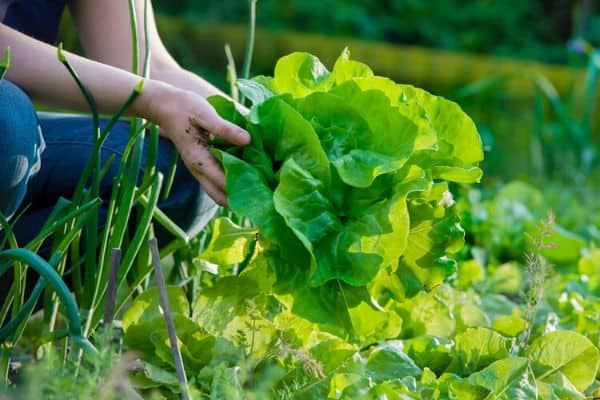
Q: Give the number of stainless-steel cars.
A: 0